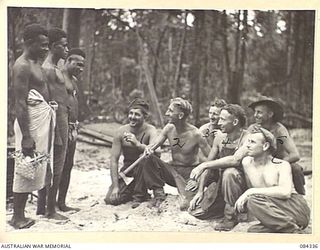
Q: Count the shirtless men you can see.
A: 9